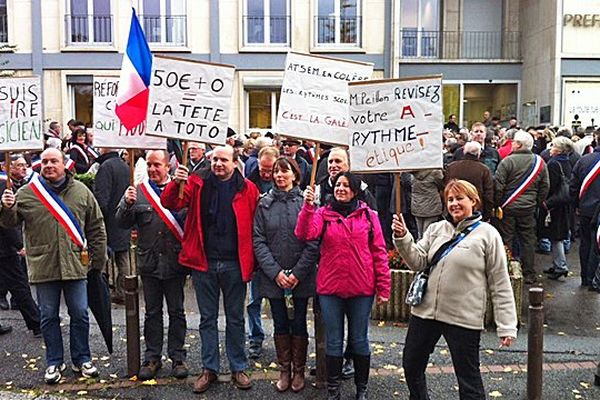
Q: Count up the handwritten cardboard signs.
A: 5